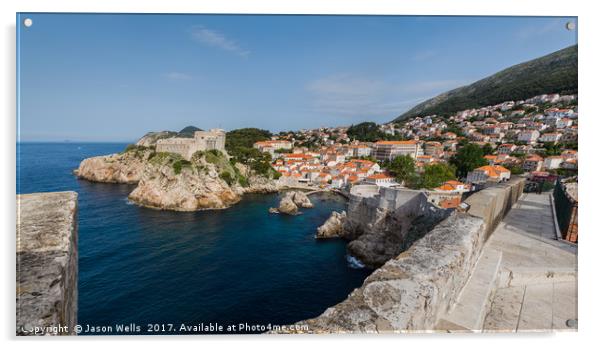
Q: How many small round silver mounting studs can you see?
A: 4